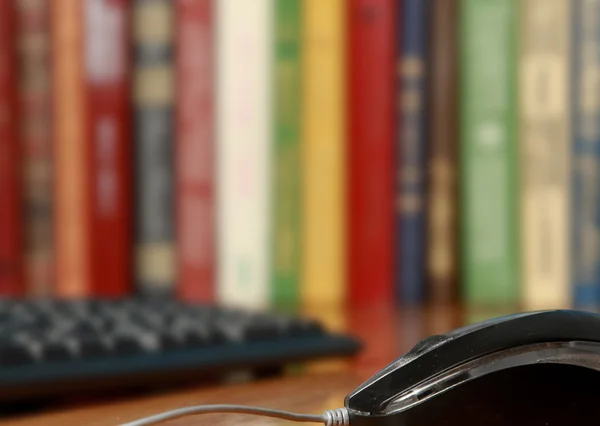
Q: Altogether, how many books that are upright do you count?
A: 15